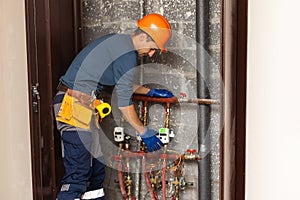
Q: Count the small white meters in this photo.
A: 2